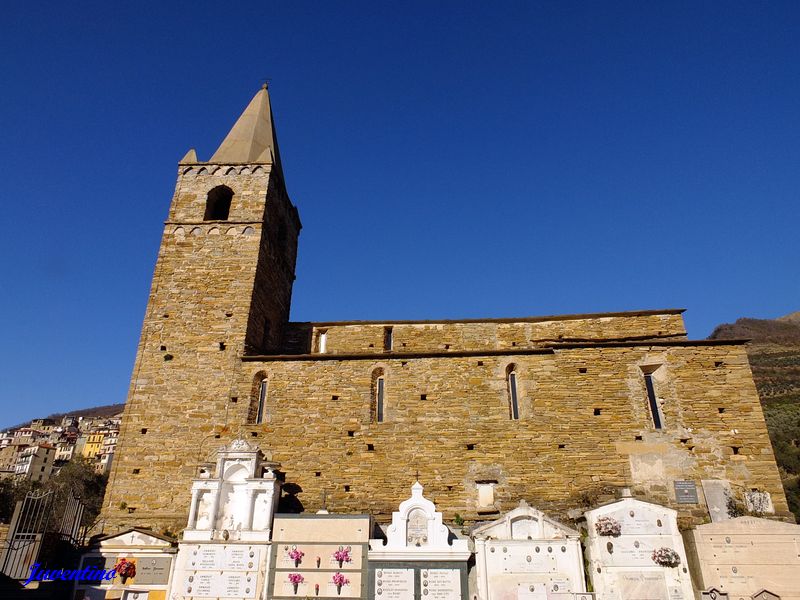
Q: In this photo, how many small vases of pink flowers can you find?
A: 4